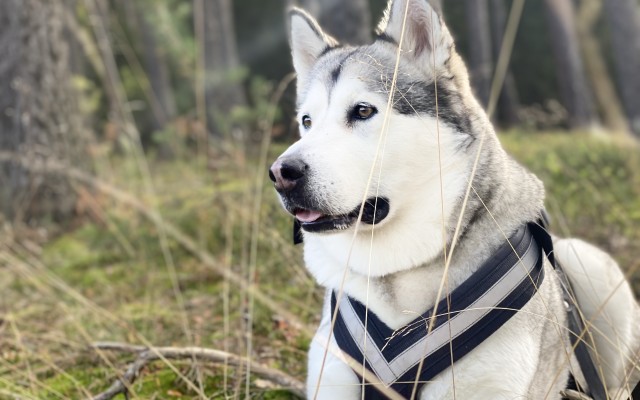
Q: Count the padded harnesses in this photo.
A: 1